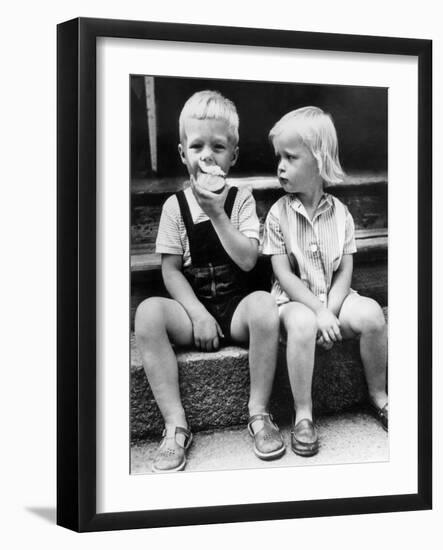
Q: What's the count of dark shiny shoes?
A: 2